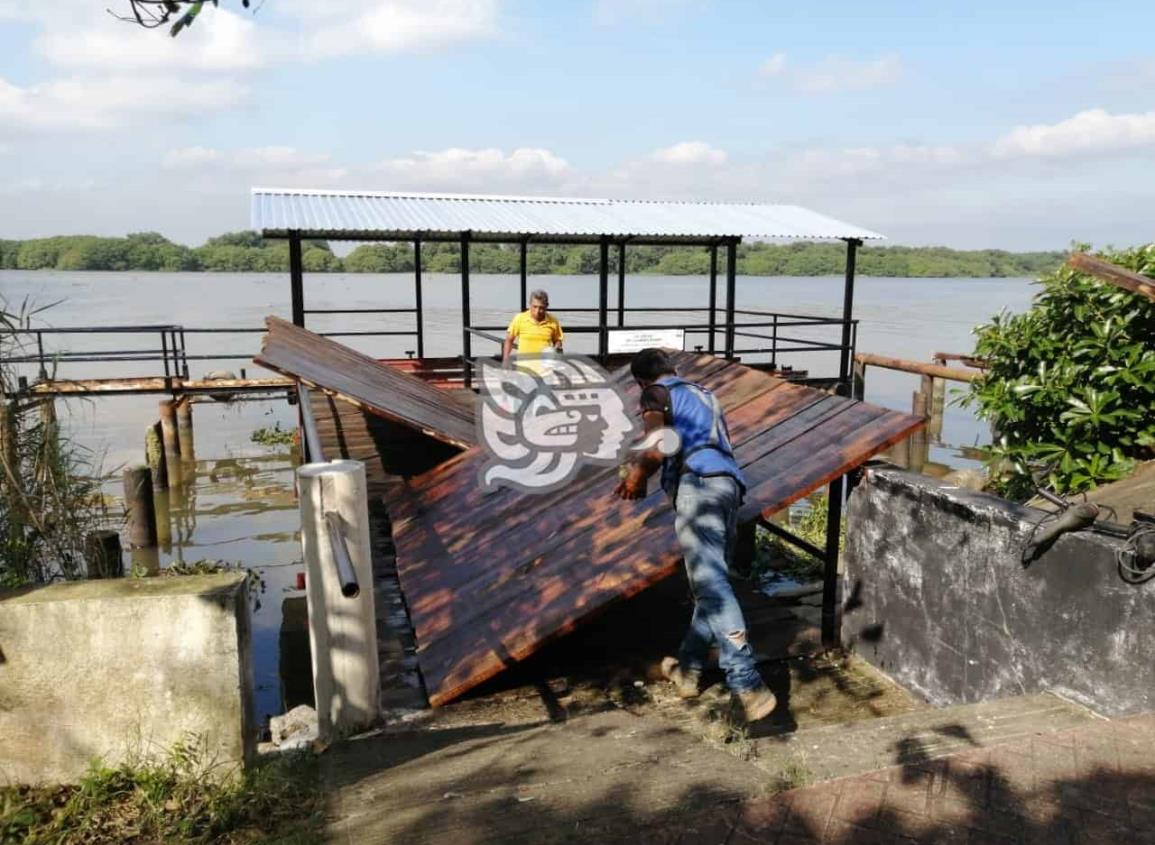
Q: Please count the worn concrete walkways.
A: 1